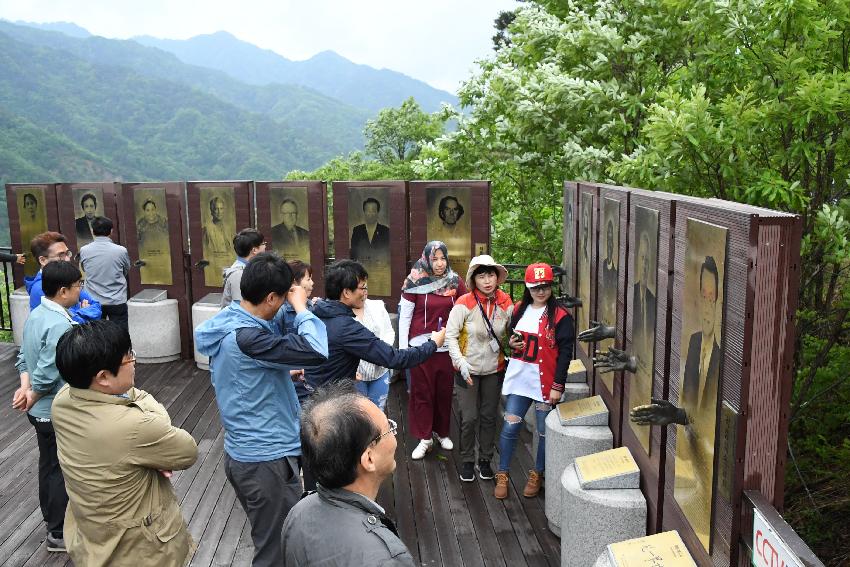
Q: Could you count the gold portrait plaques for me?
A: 12